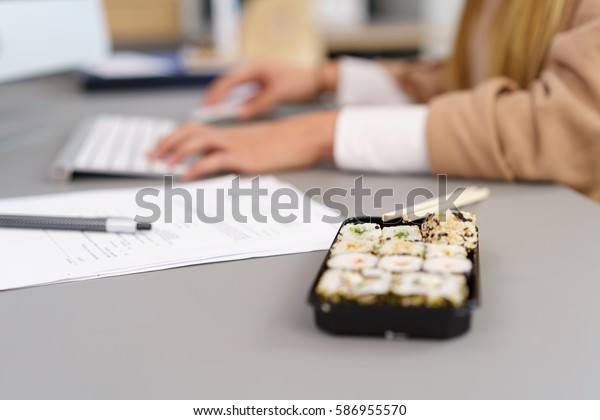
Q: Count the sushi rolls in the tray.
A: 11